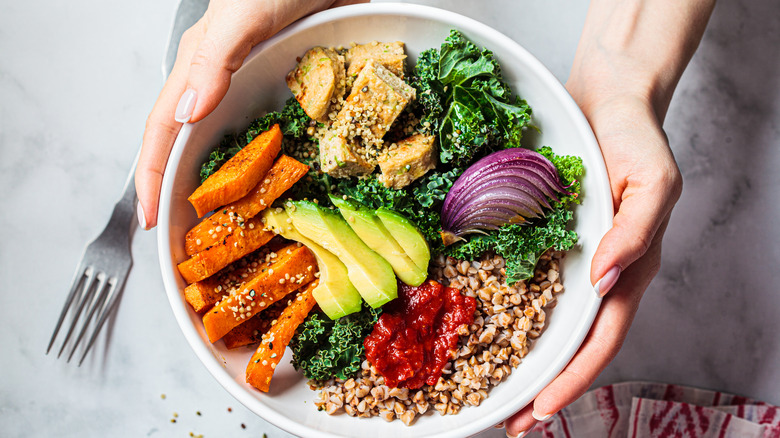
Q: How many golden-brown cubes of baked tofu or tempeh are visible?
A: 5